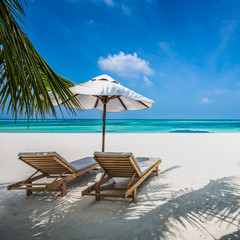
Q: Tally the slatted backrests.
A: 2